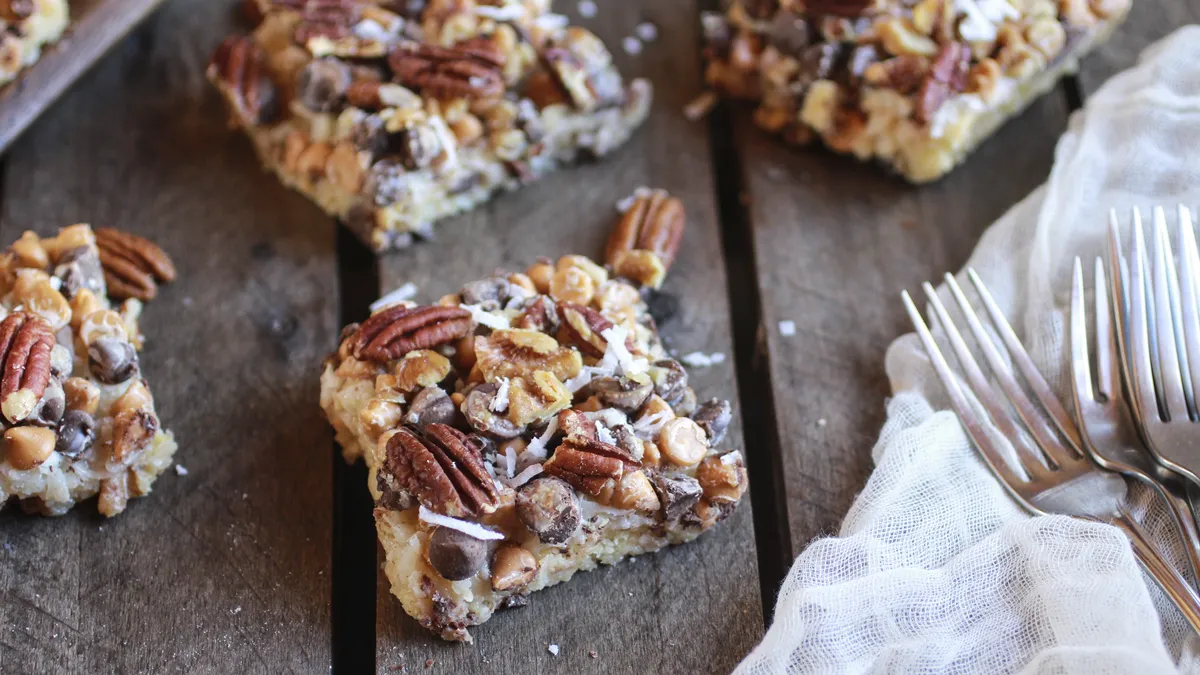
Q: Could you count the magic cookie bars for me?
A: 5